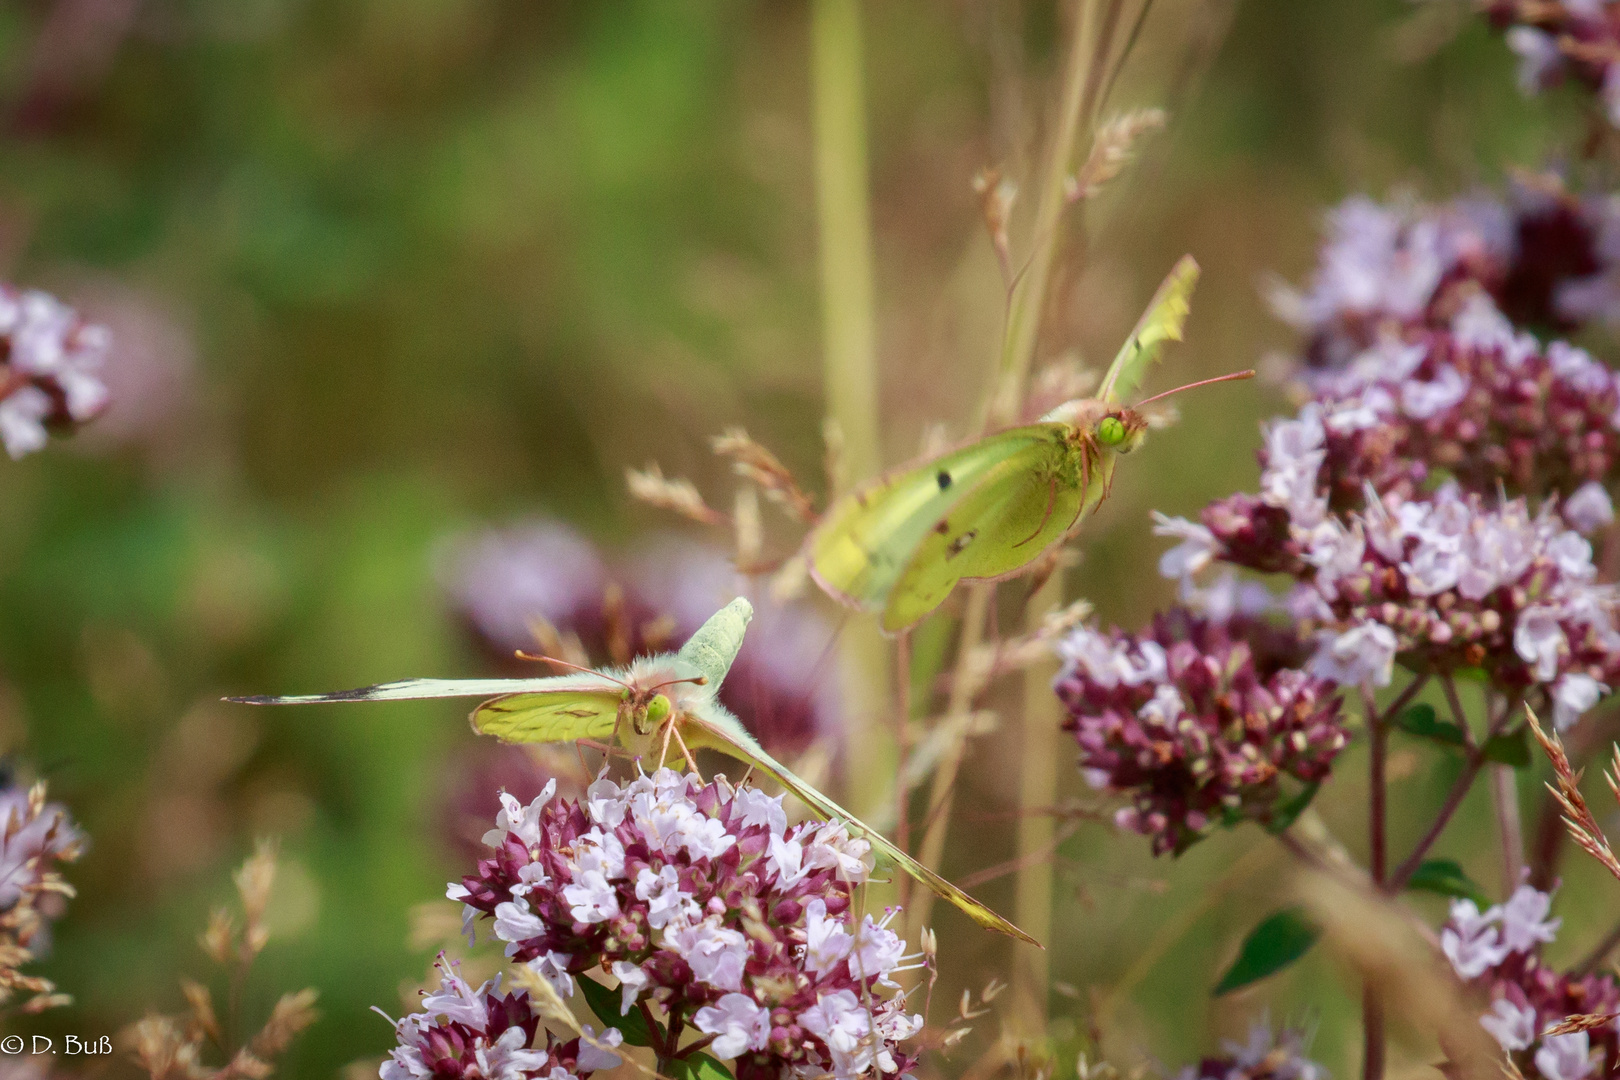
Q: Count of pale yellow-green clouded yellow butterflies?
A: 2